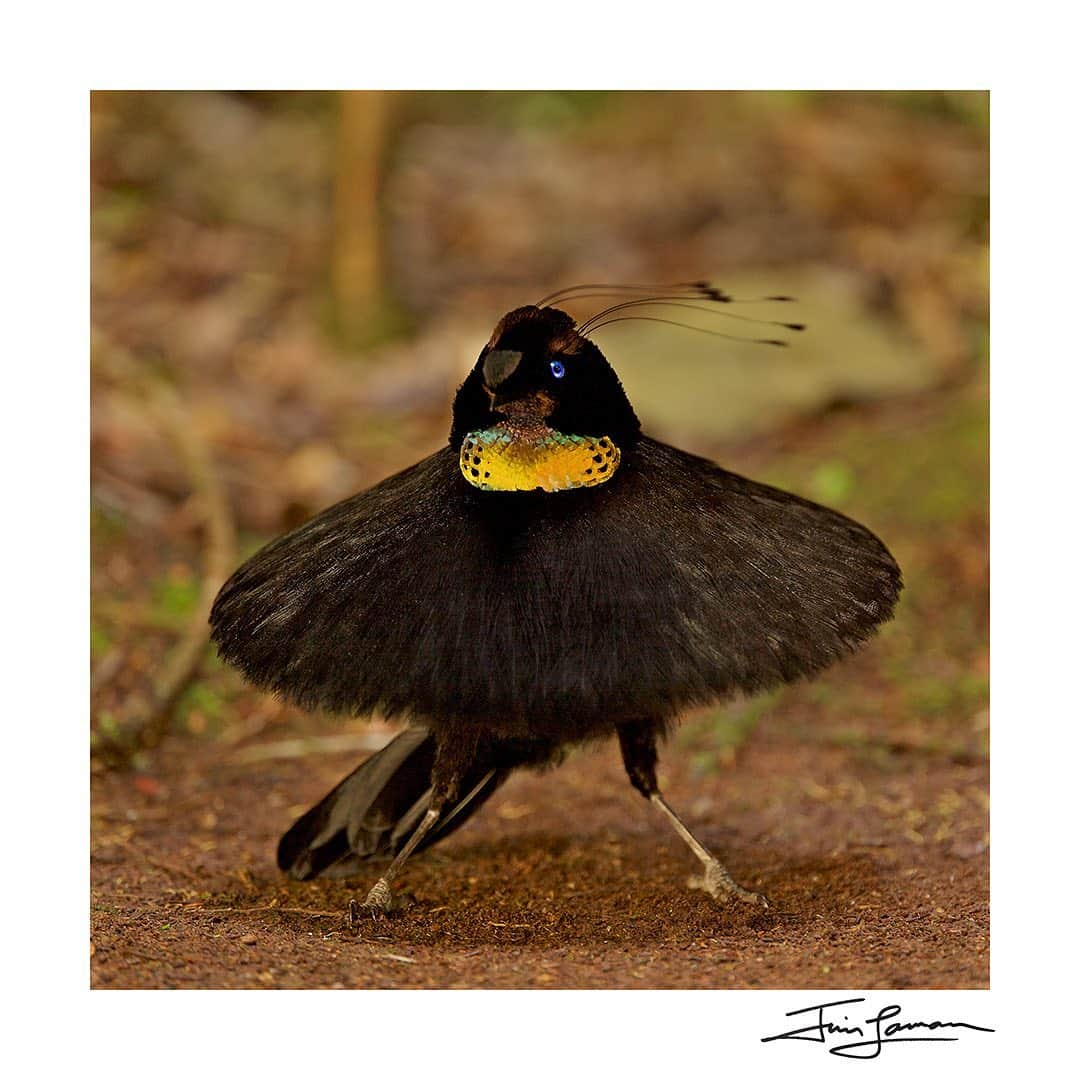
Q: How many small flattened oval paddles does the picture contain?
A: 6